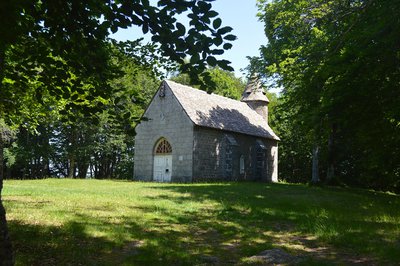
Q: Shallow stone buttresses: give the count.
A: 2